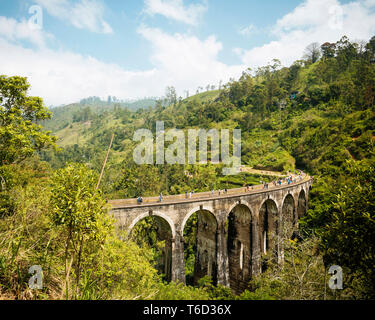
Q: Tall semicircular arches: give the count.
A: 6